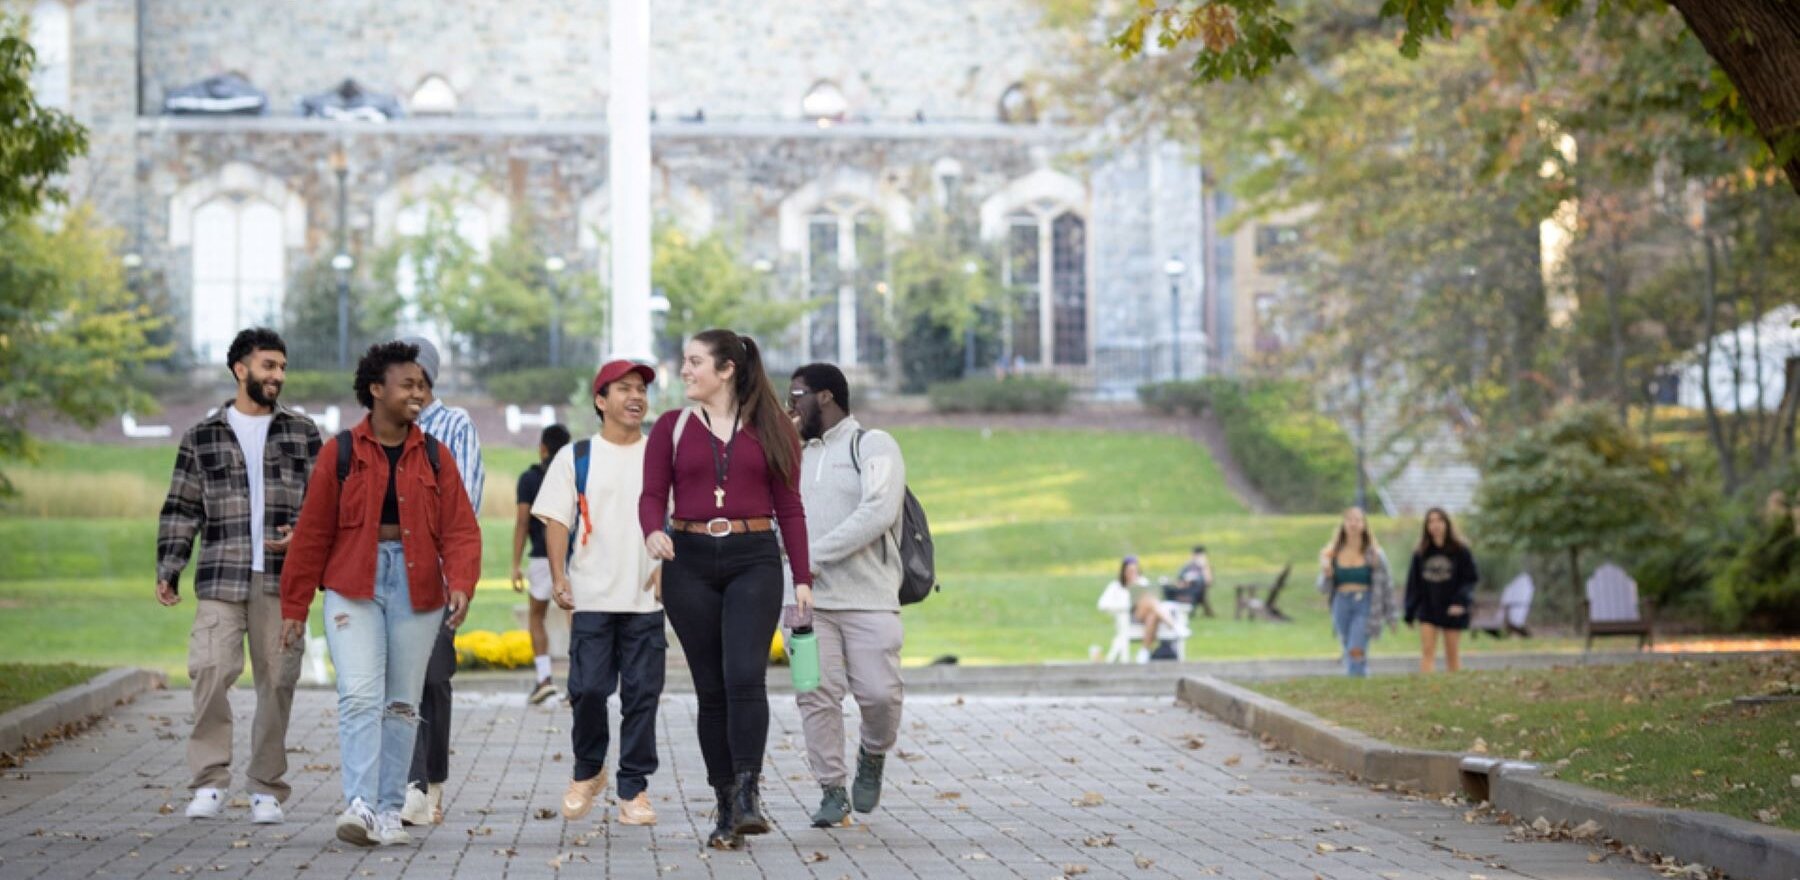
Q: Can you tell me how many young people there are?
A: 11